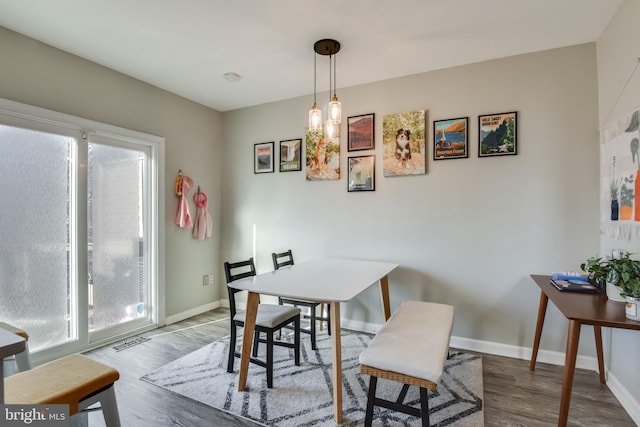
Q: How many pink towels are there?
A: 2